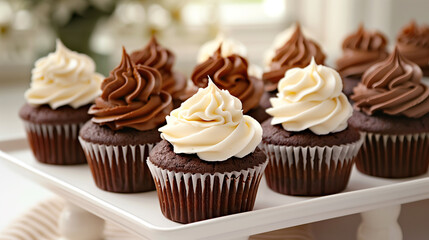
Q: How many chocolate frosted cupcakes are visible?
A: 7